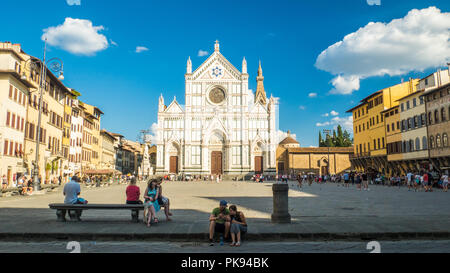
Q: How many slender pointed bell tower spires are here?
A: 1